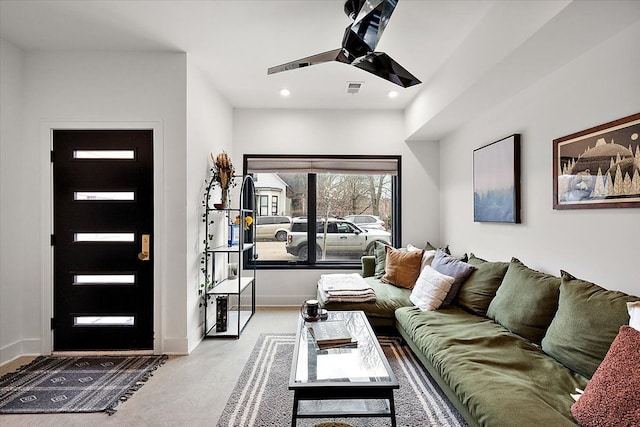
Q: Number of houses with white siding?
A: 1